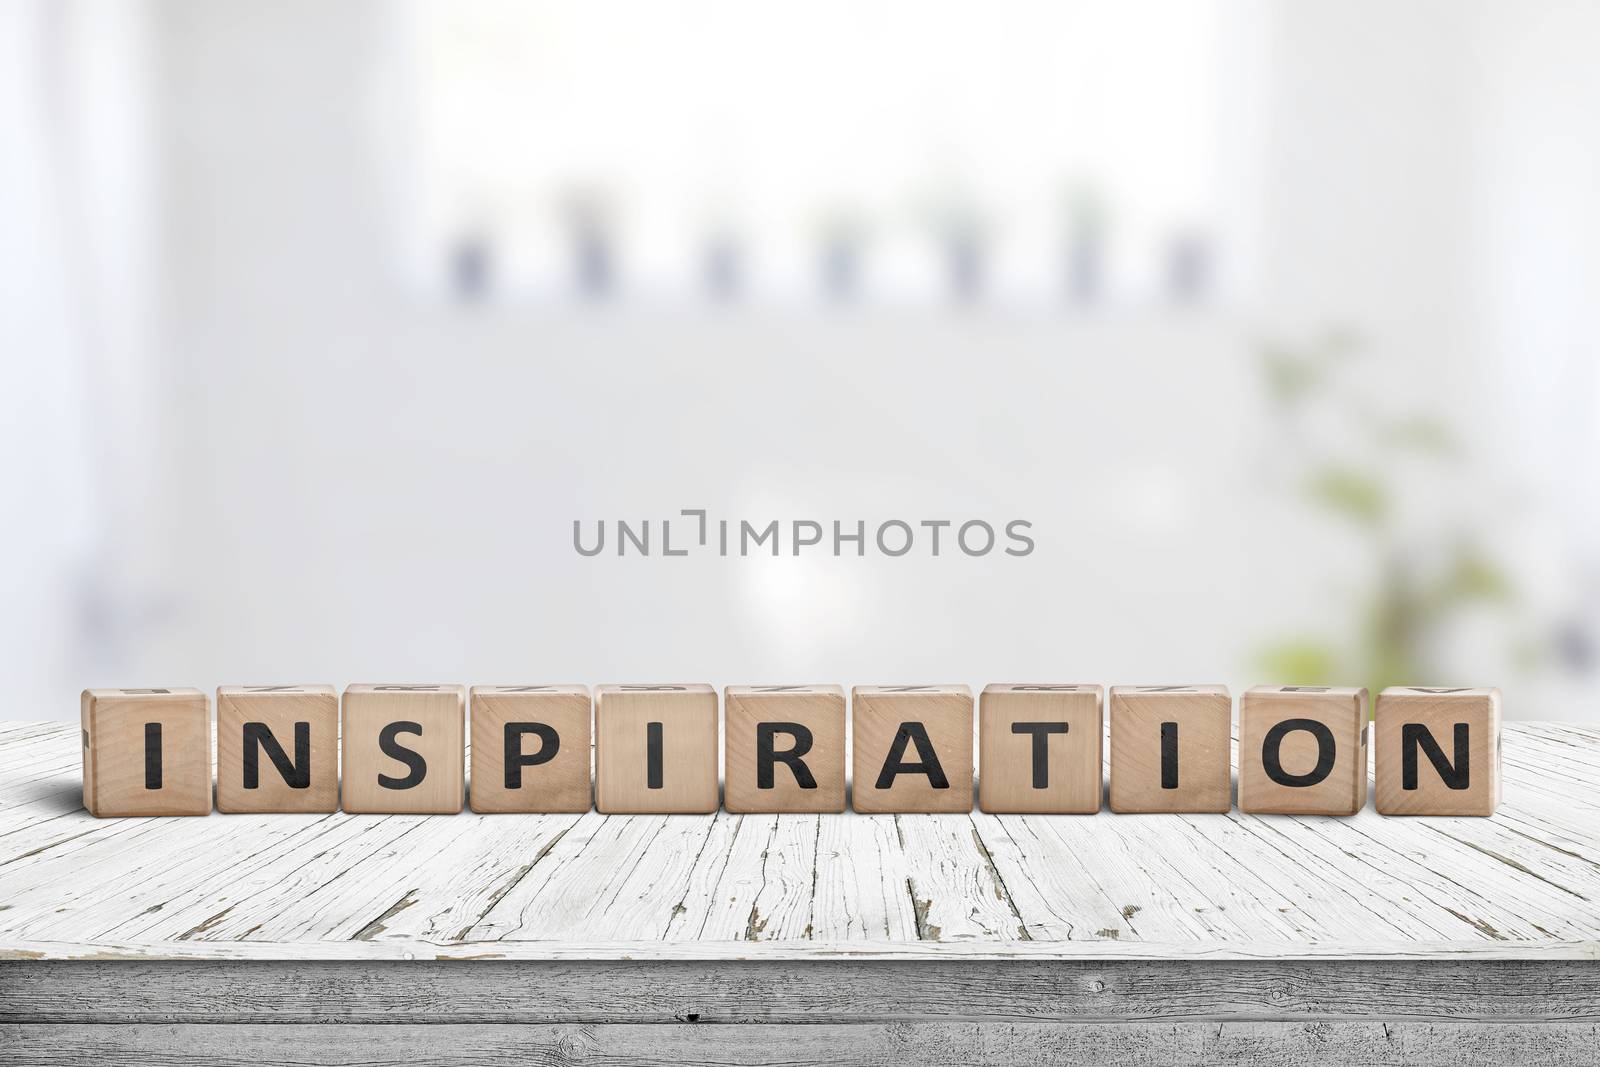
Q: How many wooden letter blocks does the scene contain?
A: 11